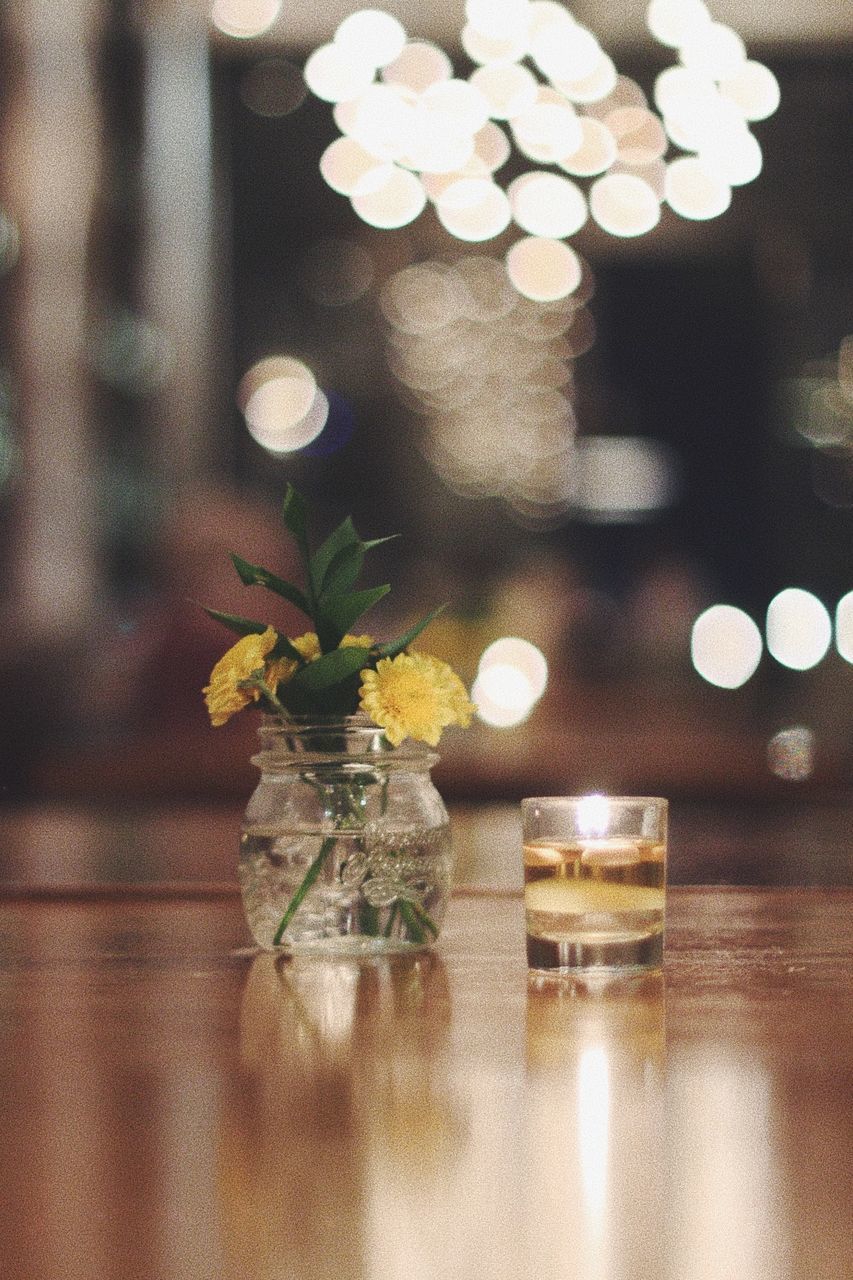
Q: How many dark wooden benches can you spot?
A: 0